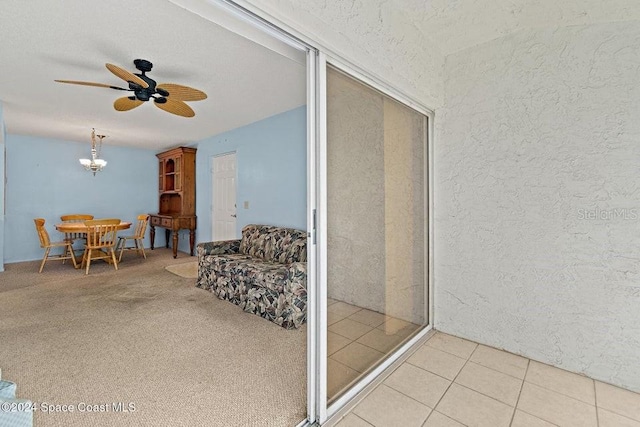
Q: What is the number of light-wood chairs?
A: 4